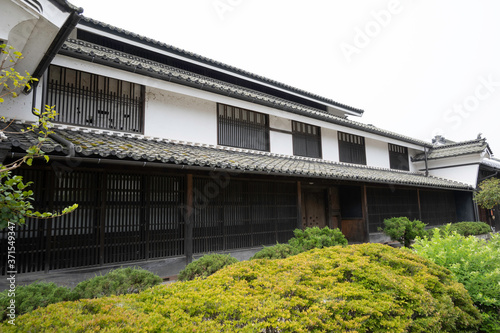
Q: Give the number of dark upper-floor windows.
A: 5